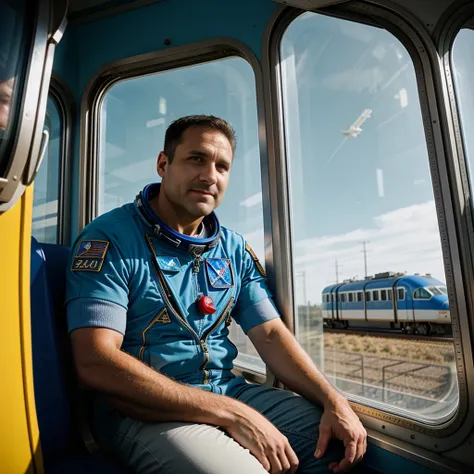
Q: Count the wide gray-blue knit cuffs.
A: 2